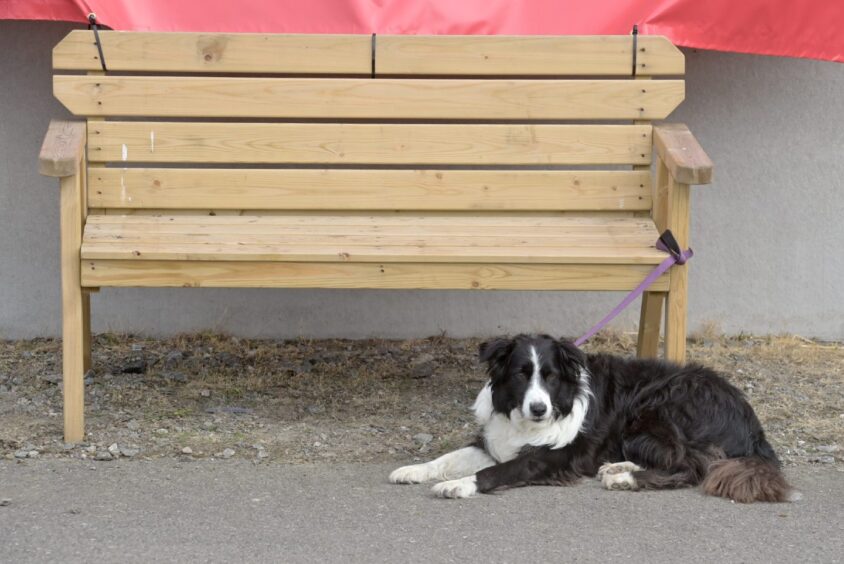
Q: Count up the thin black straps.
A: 3